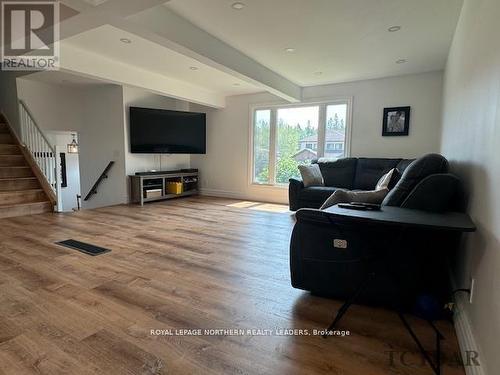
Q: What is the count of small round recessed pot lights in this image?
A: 8